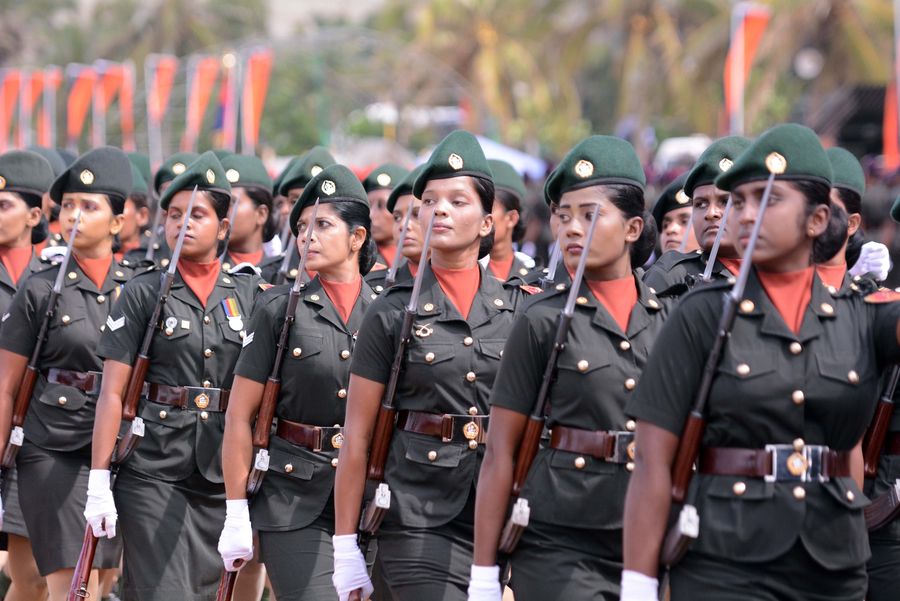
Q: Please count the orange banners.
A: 11